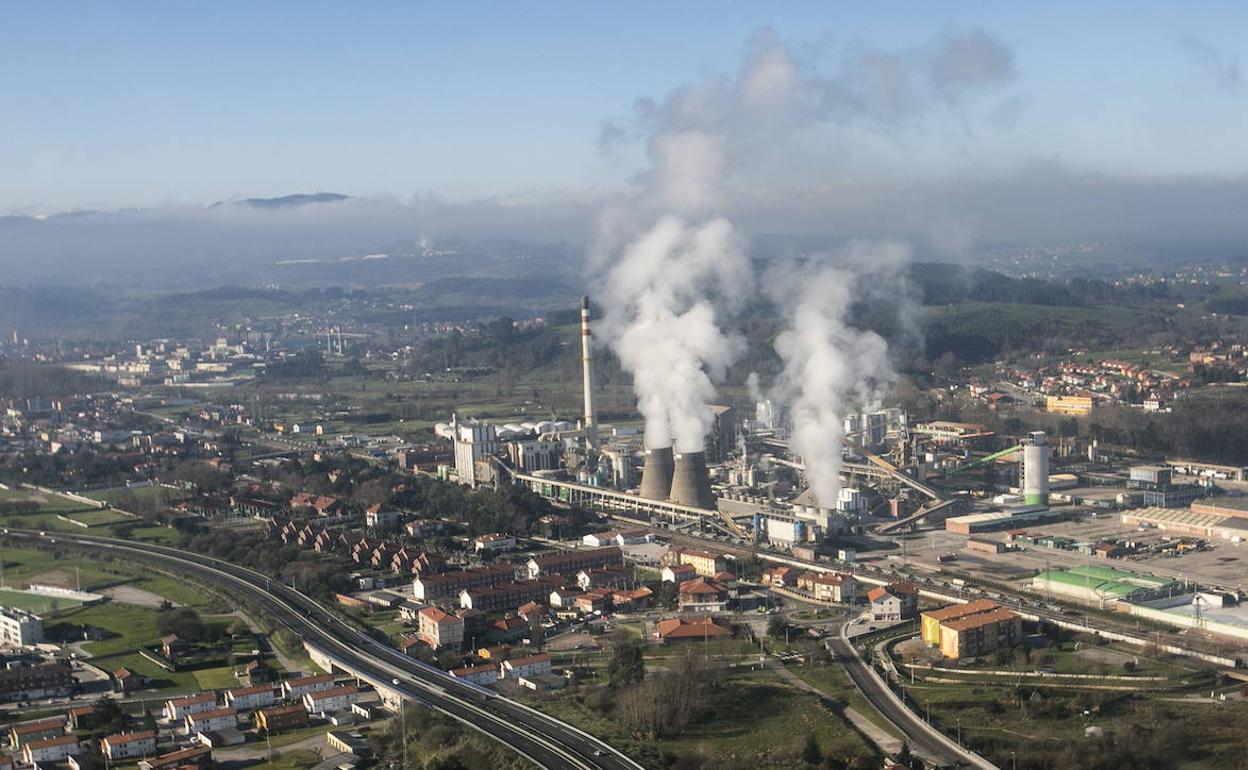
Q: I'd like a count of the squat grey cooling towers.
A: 2